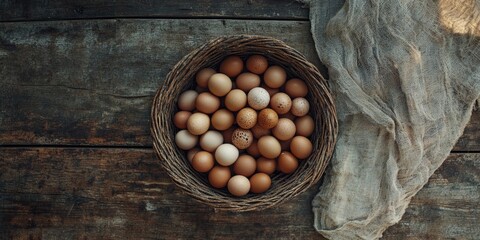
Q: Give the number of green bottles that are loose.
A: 0